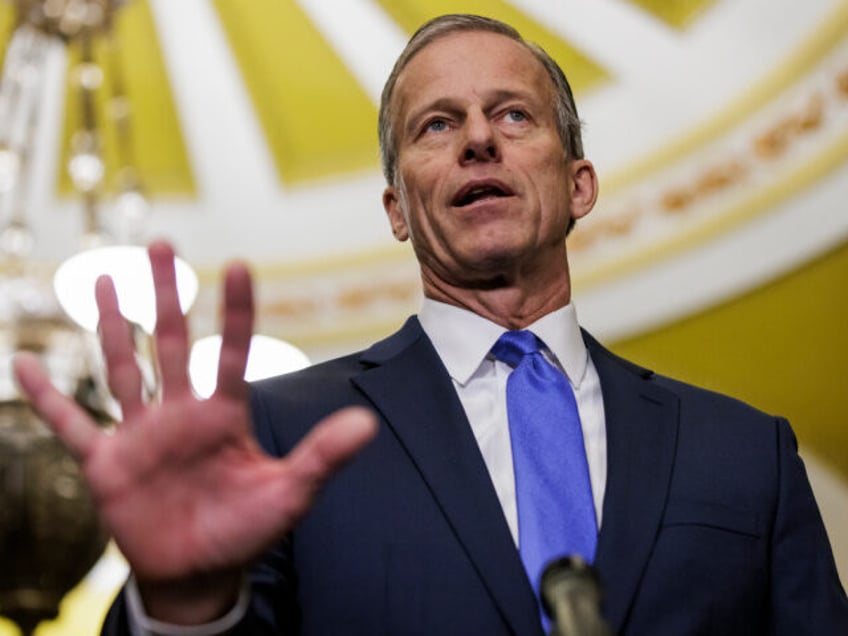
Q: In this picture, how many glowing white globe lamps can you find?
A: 2